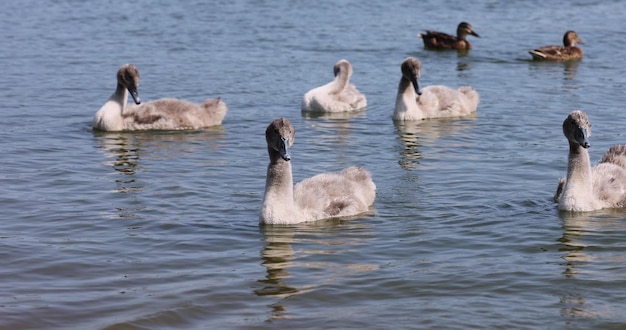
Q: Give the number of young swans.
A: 5